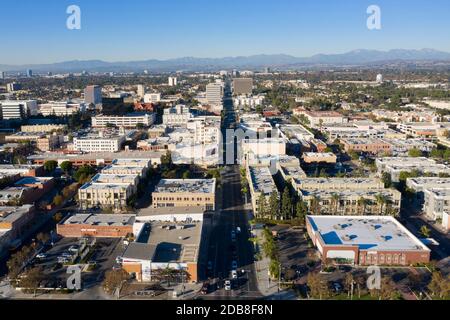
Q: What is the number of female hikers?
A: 0